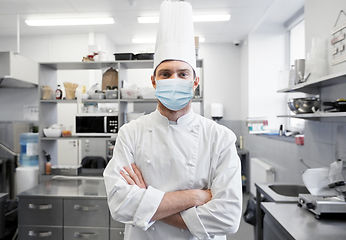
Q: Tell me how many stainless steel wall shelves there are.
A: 2